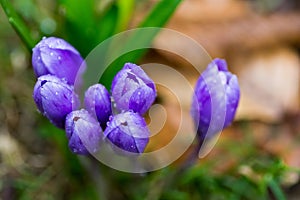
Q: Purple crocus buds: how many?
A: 7